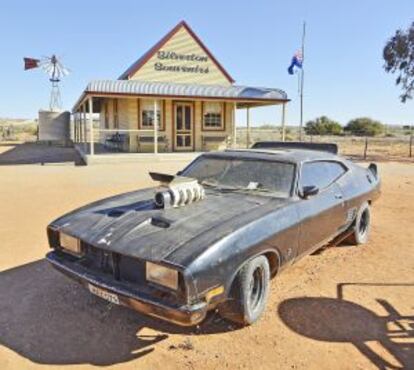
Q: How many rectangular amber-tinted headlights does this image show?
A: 2